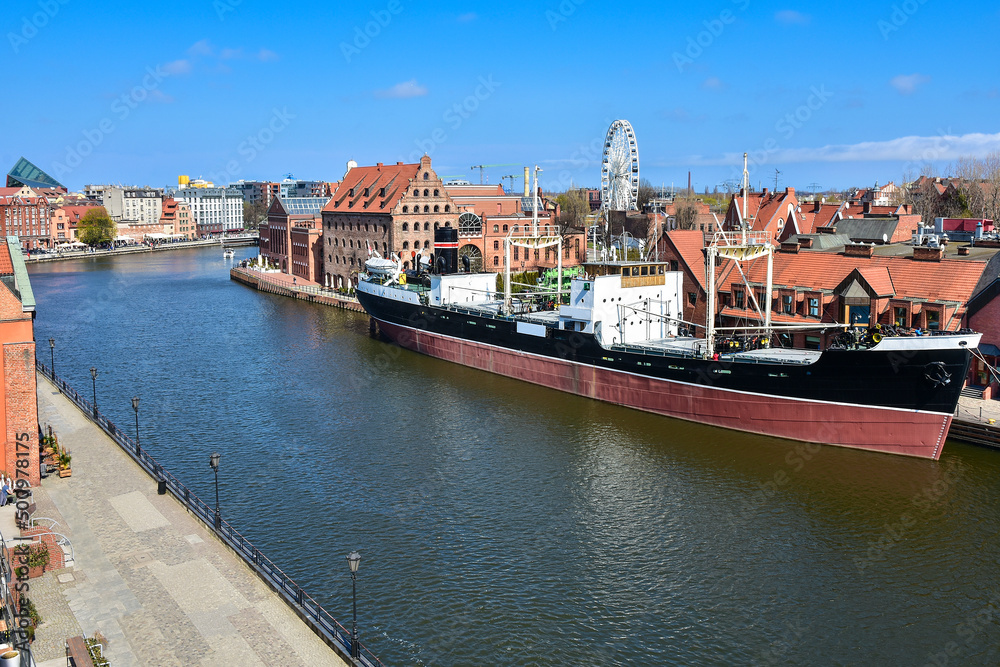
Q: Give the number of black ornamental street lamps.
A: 5